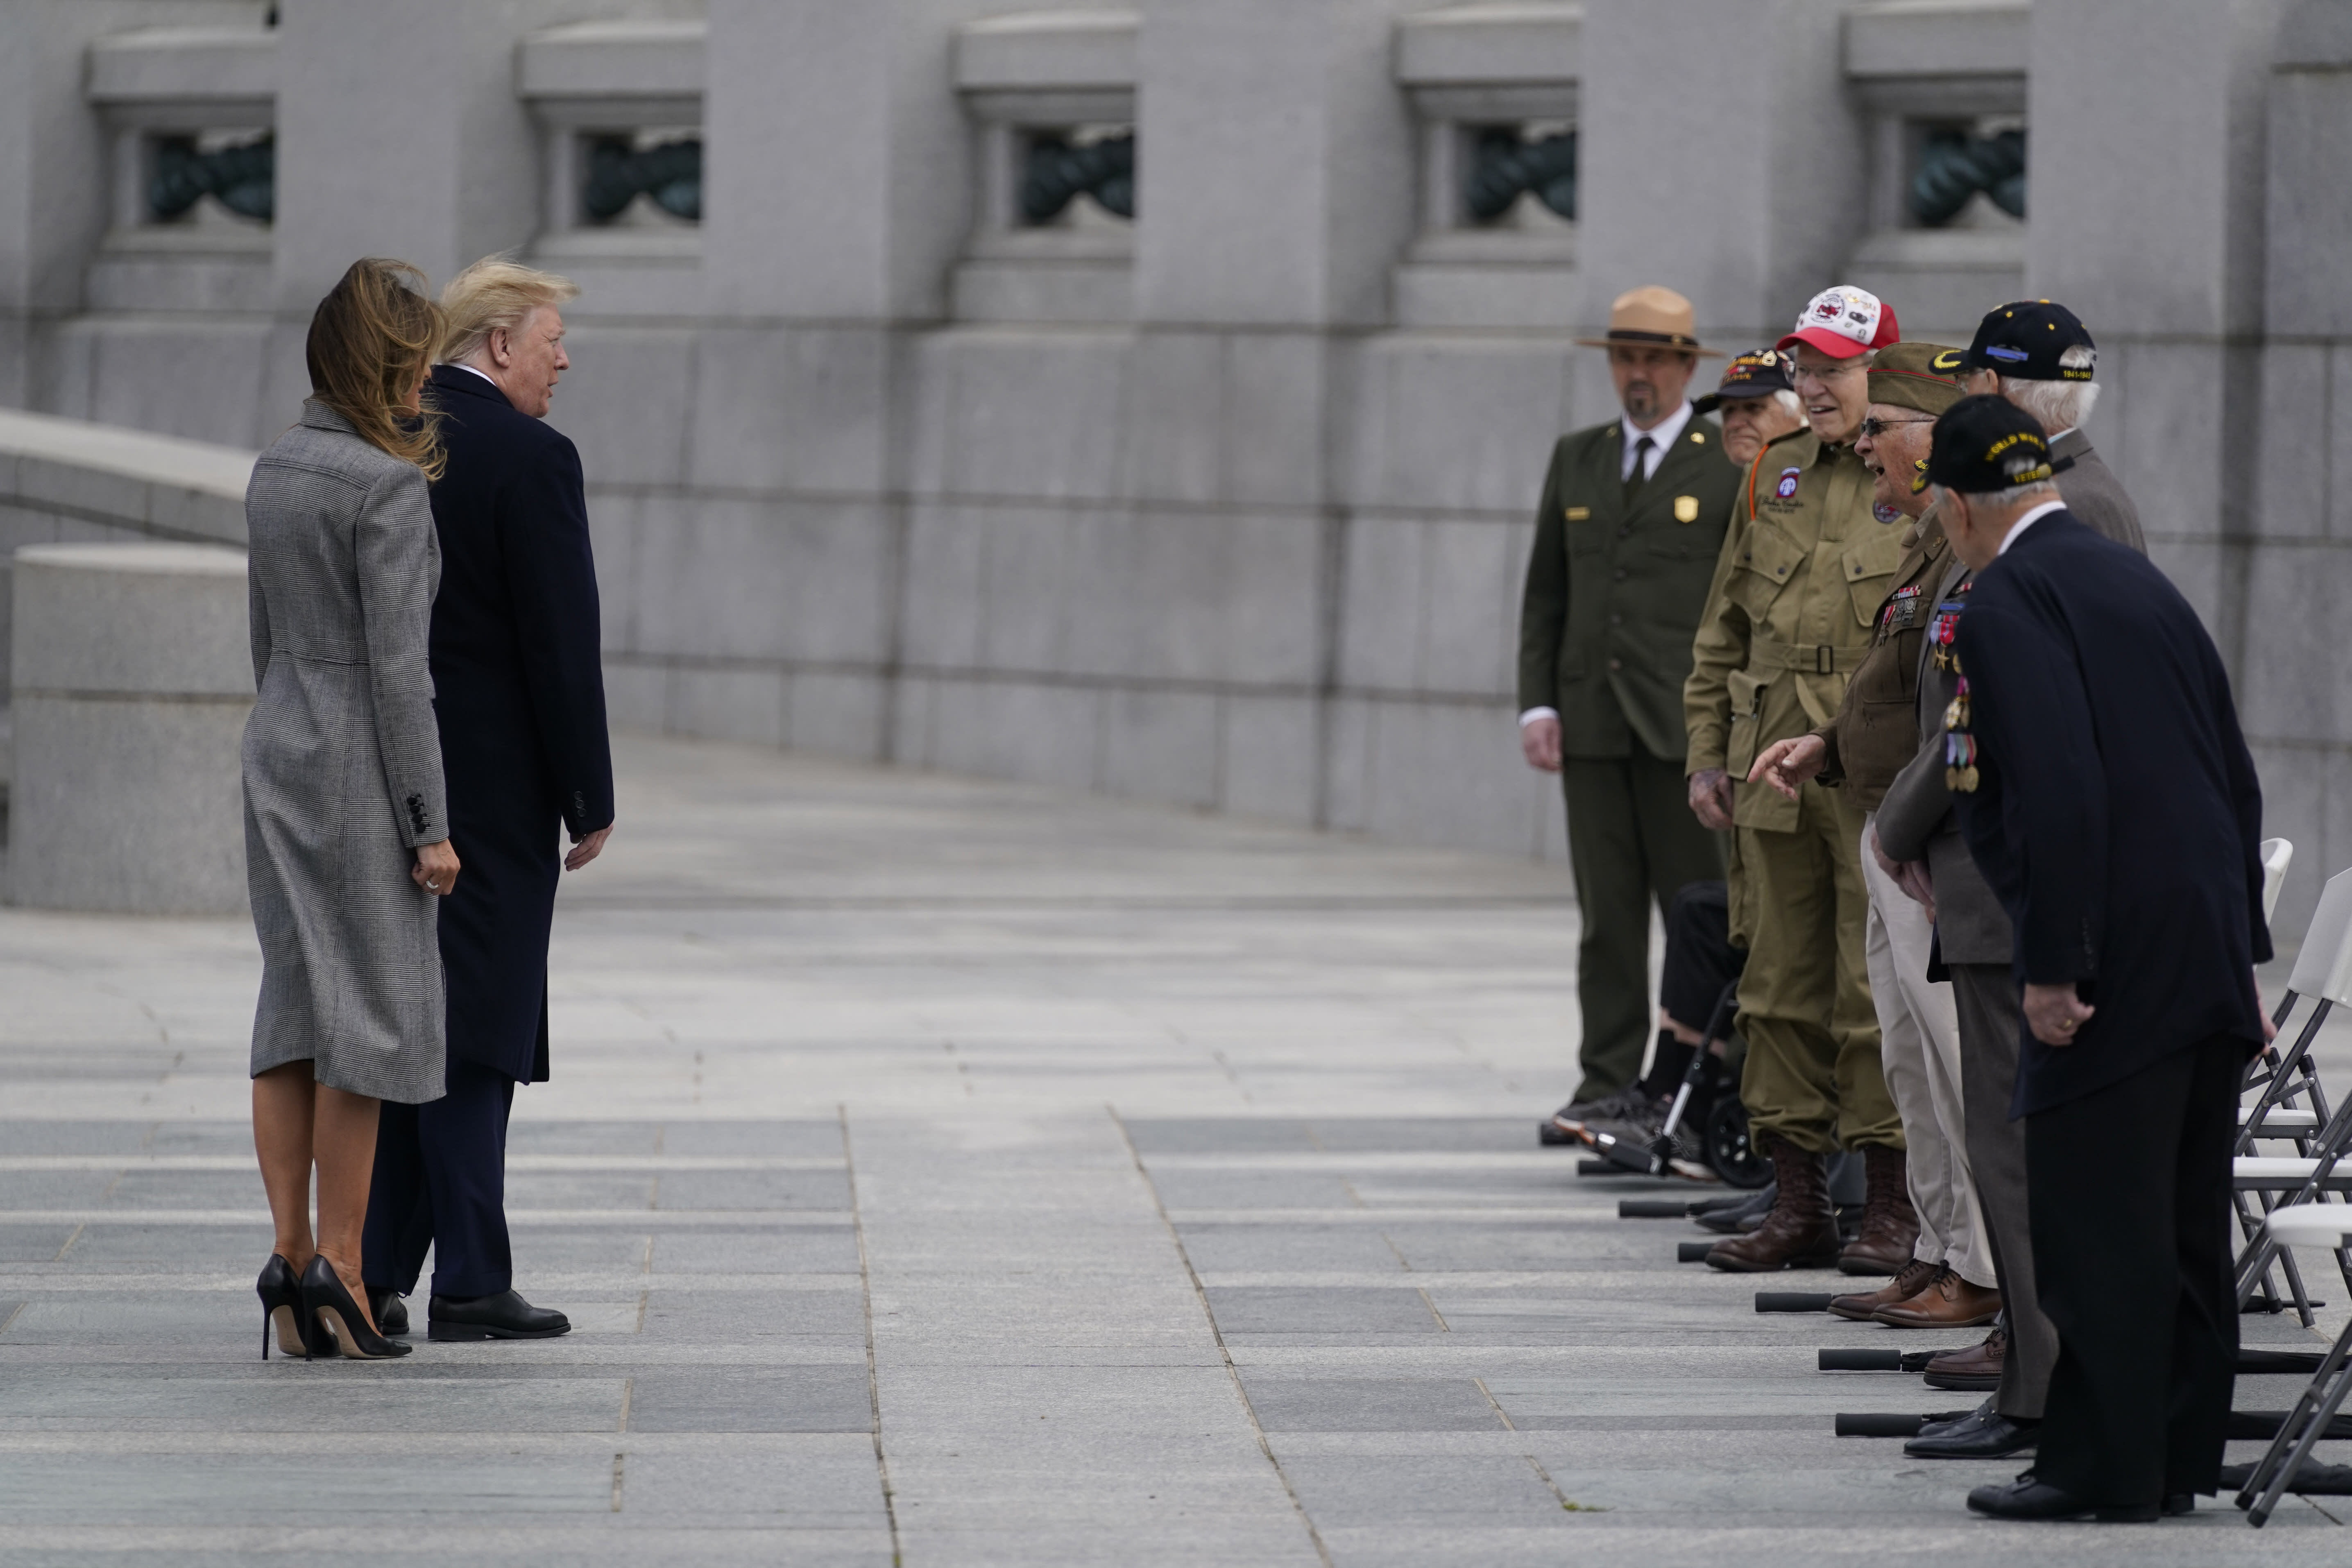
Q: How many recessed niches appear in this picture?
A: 5